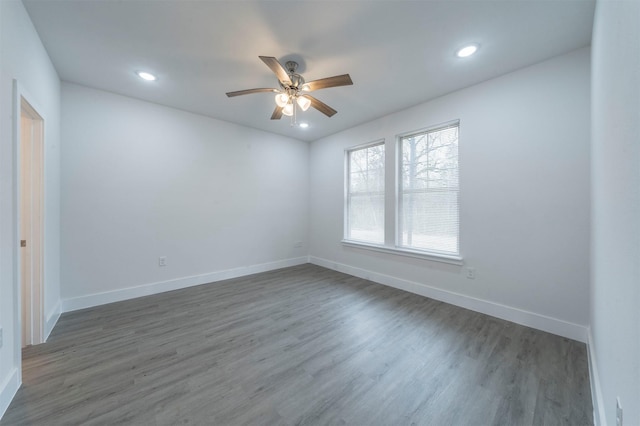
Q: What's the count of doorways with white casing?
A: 1